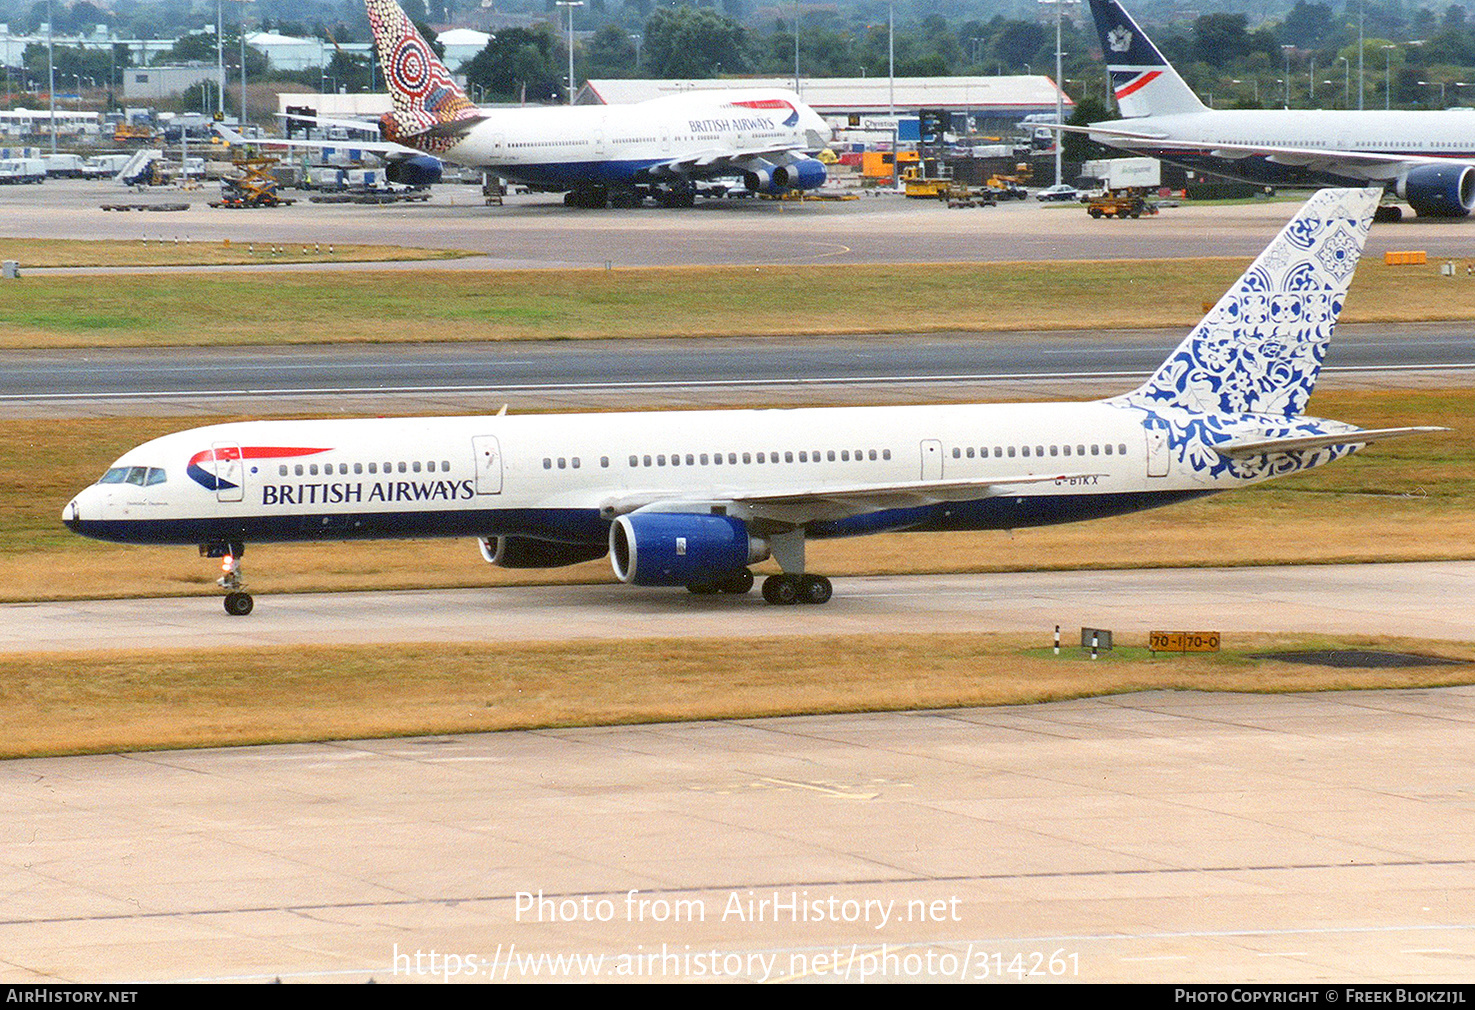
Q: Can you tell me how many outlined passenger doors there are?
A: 4